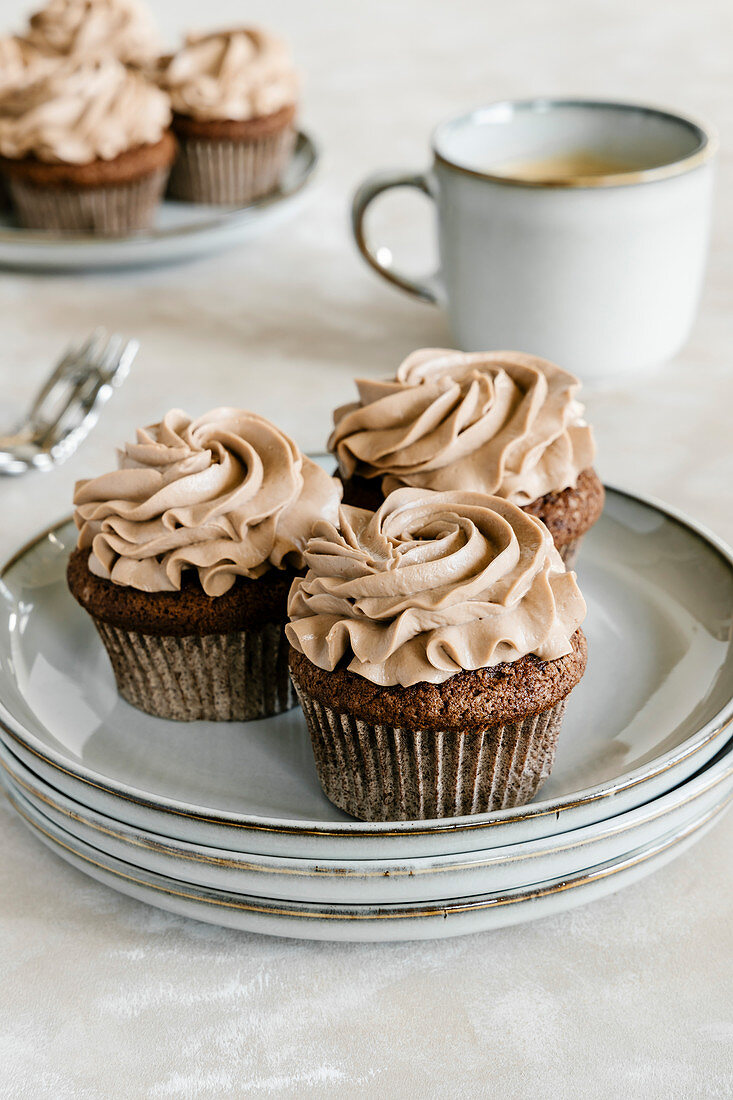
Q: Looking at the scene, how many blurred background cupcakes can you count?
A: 4